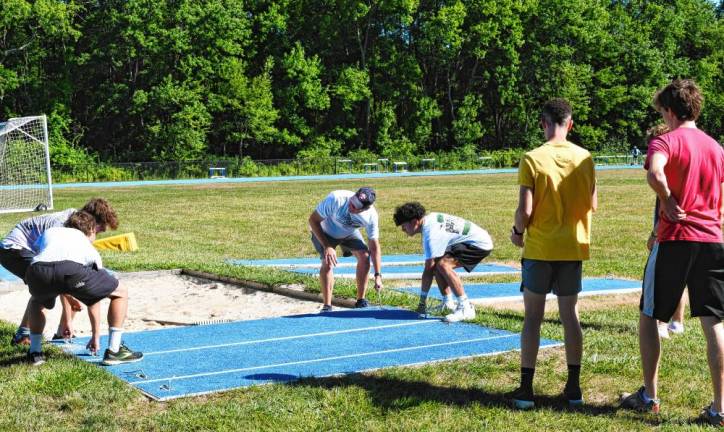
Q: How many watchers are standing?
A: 3